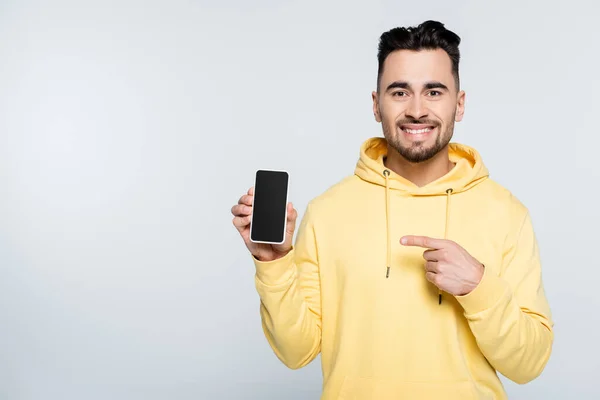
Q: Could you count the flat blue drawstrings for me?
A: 0